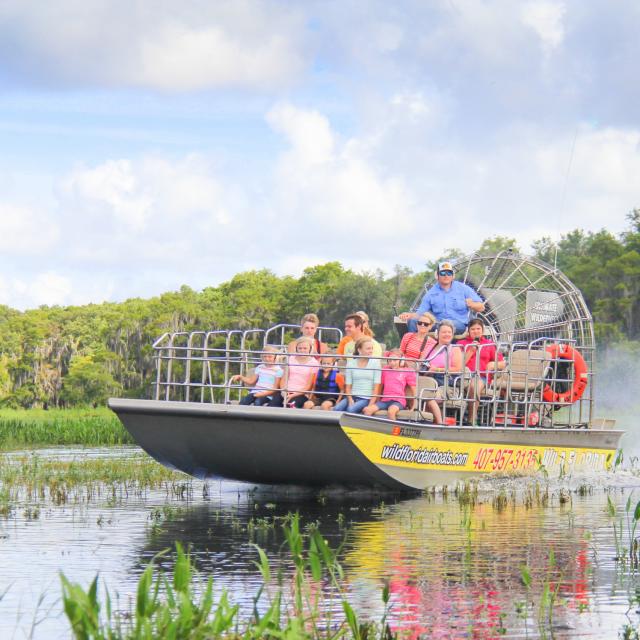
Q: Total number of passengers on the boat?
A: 11